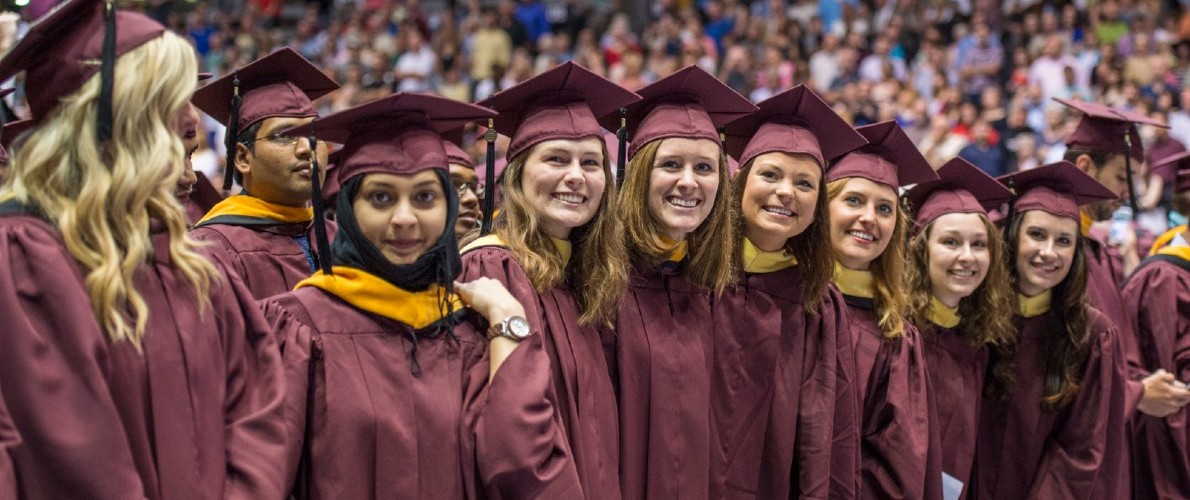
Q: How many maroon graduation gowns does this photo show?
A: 11